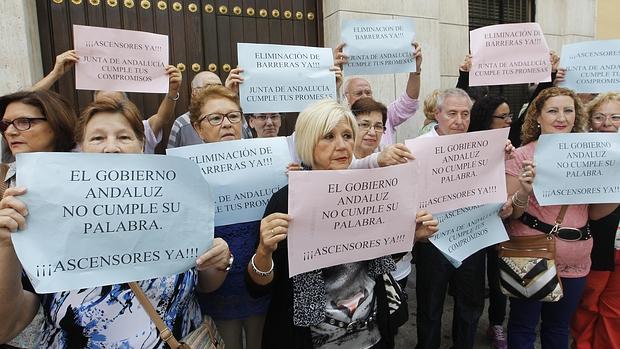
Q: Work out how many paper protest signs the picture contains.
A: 11